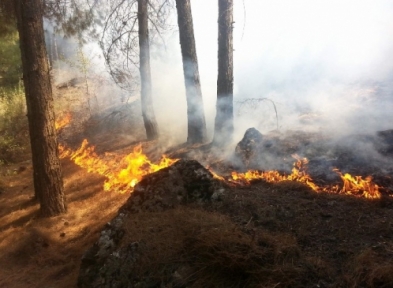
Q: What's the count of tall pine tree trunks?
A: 4